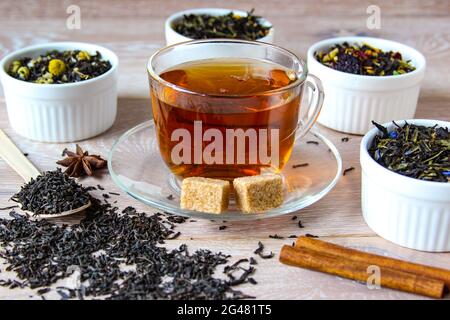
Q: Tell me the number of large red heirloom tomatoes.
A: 0